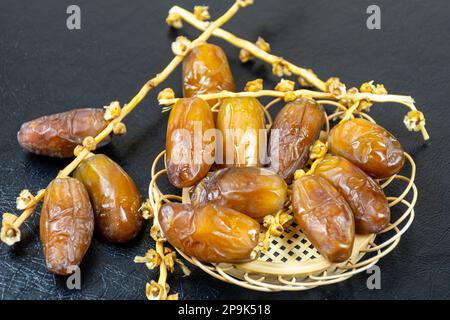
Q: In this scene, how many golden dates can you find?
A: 12